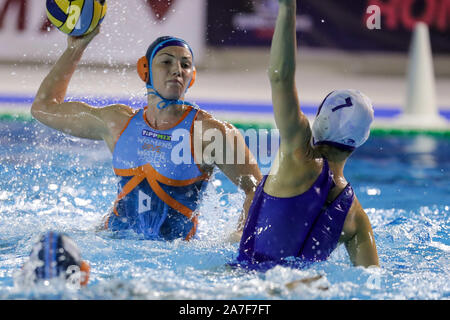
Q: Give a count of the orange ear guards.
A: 3